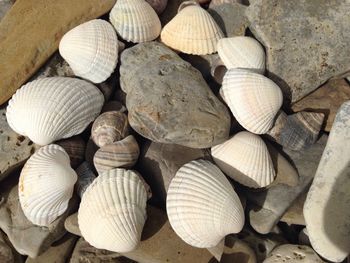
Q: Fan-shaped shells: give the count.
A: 10